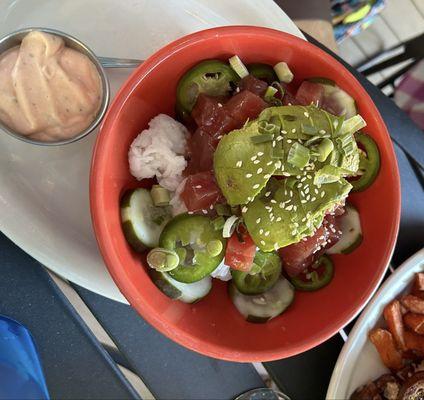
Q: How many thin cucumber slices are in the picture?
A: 5